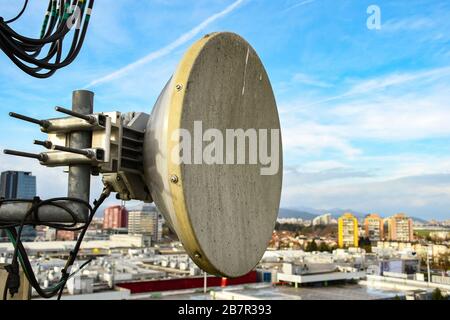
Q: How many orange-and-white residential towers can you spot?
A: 2